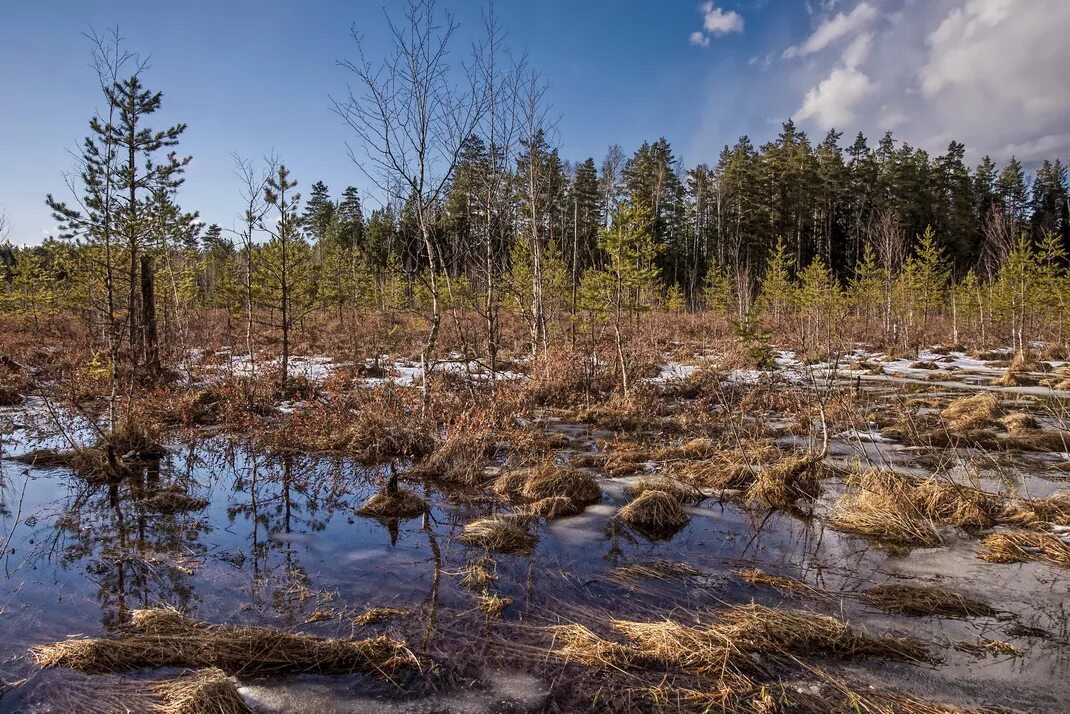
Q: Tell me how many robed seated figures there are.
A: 0